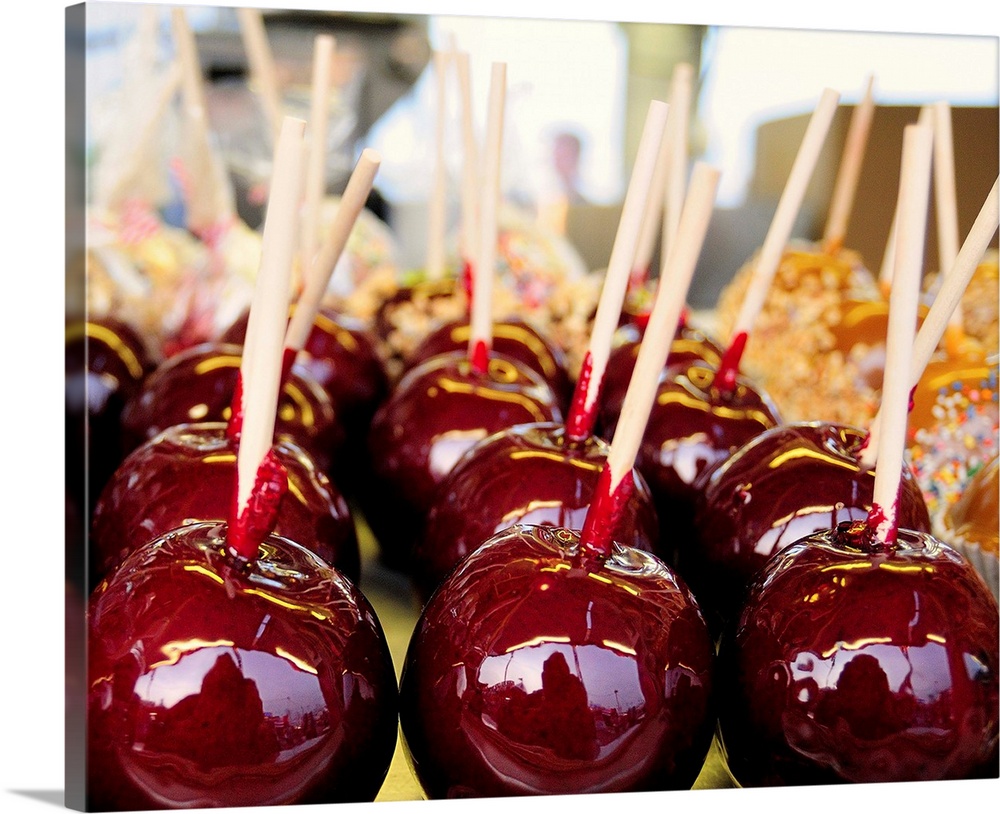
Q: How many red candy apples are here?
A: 13